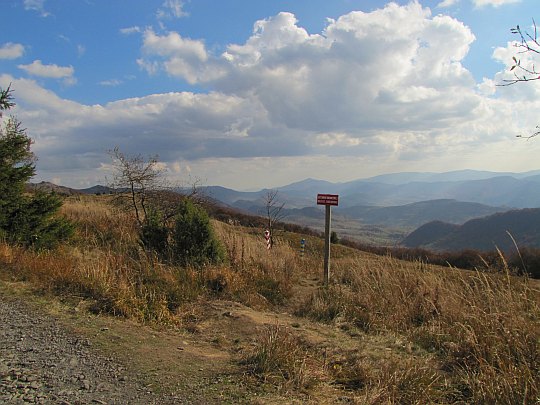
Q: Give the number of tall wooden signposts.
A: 1